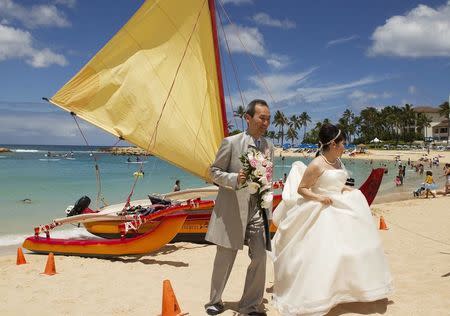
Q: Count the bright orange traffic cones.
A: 4